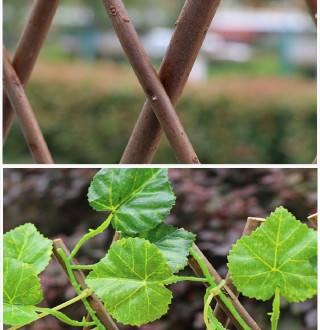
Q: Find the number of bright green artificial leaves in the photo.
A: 6